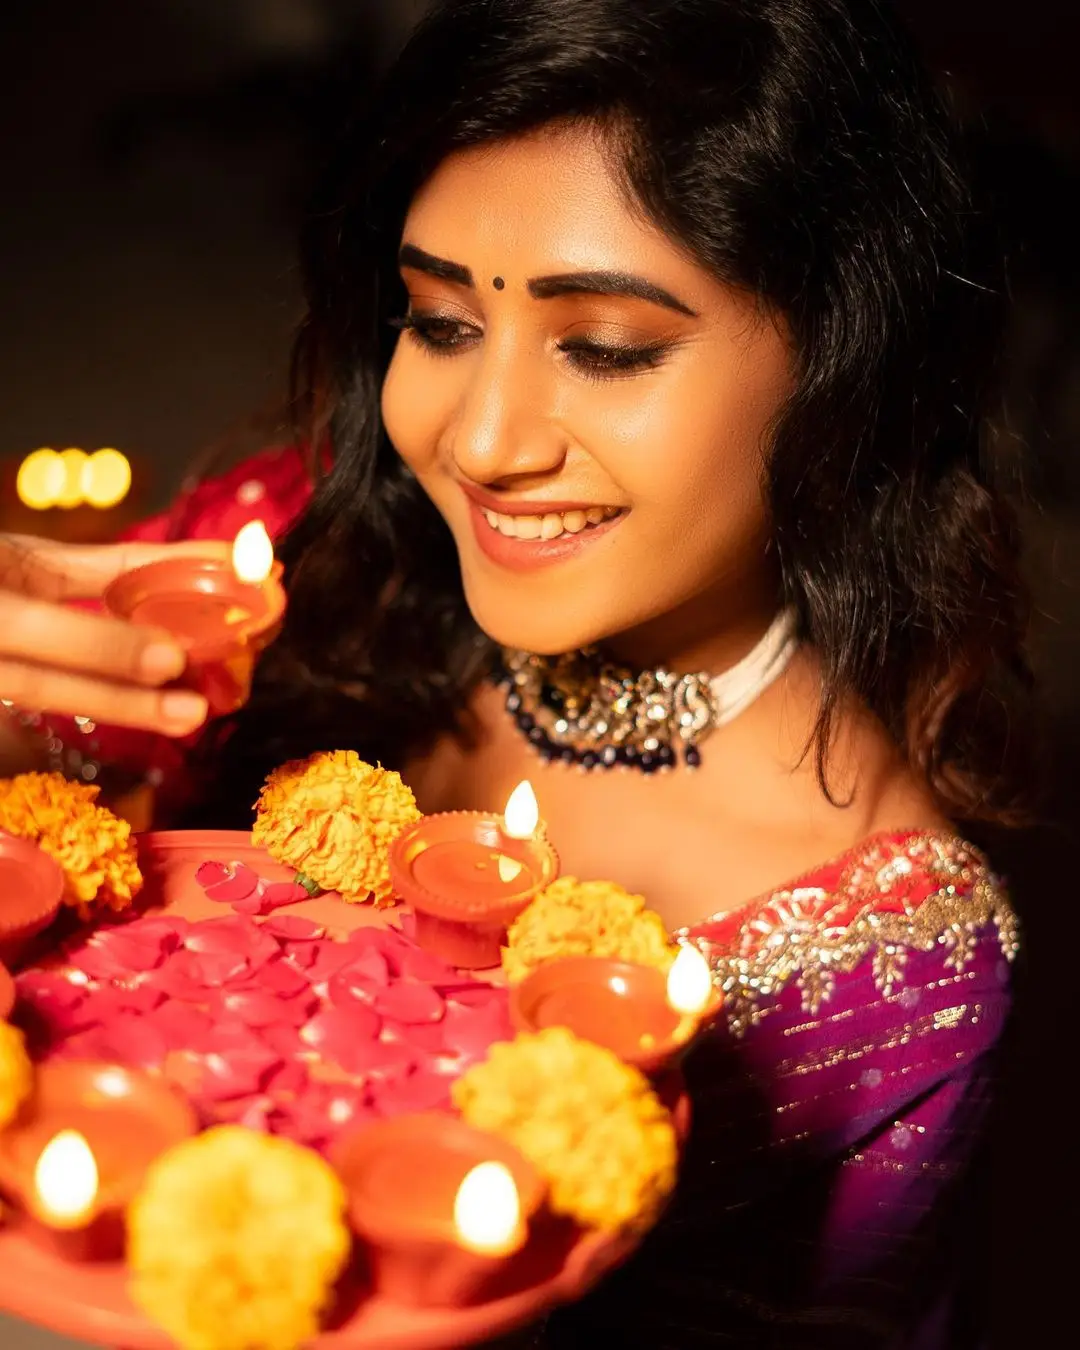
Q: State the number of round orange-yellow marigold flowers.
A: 6